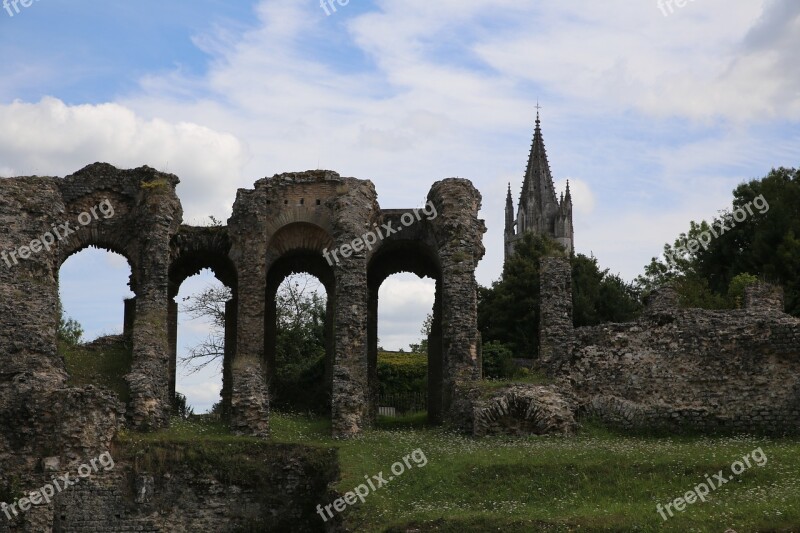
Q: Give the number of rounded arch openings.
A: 4